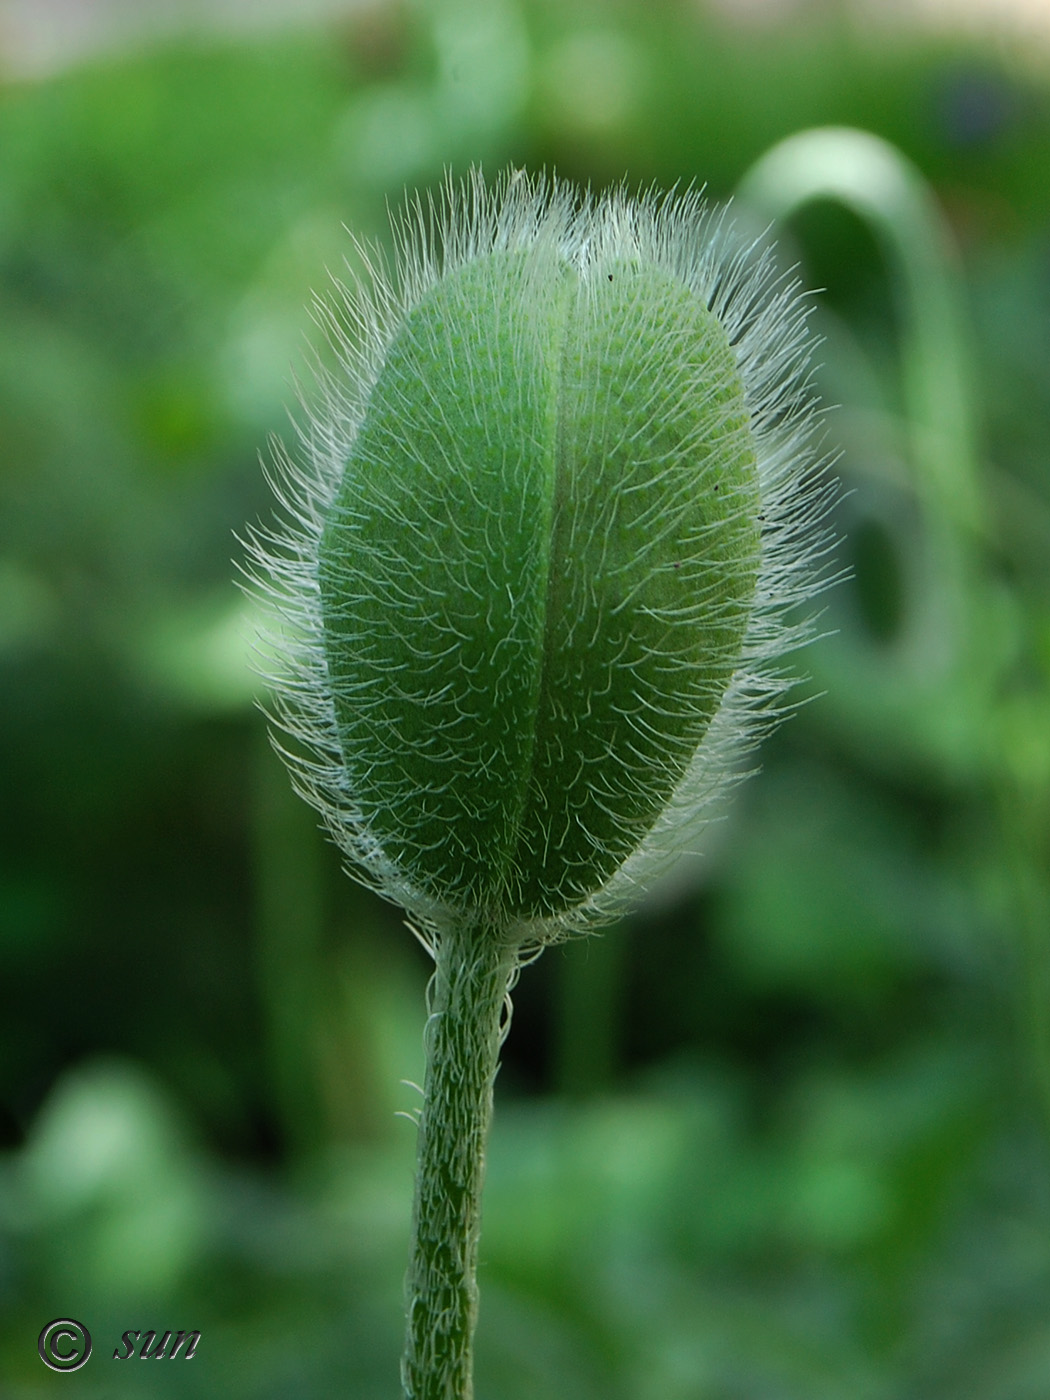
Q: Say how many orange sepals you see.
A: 0